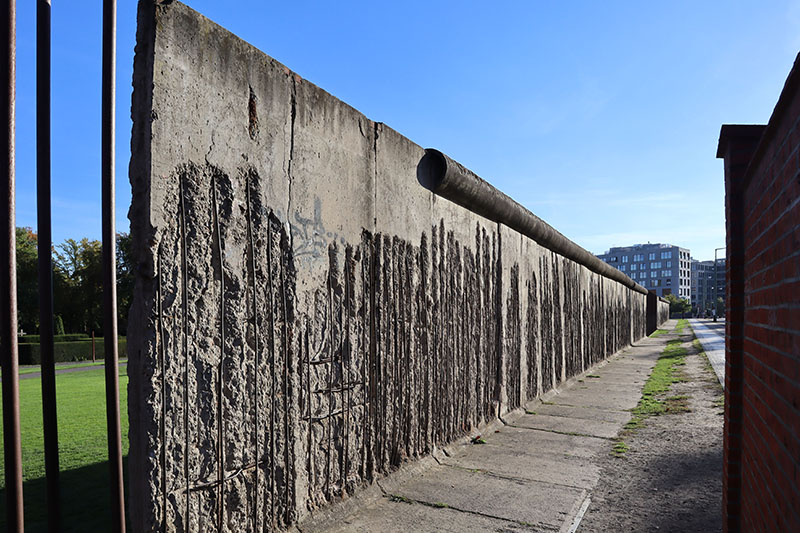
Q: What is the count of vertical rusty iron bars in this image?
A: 3